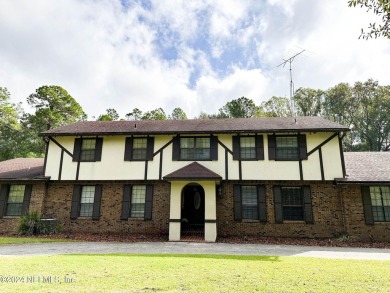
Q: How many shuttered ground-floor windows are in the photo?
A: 6